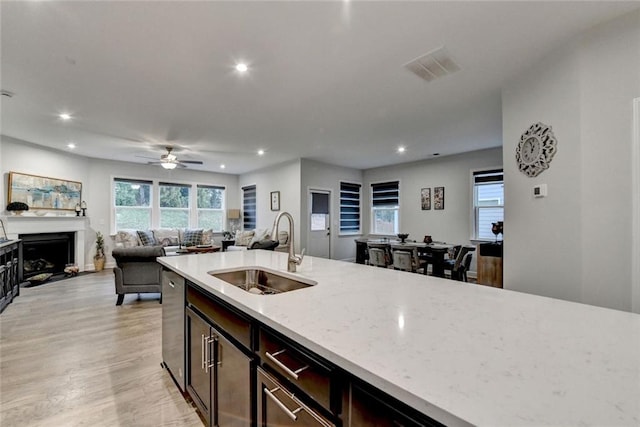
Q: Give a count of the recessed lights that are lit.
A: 6